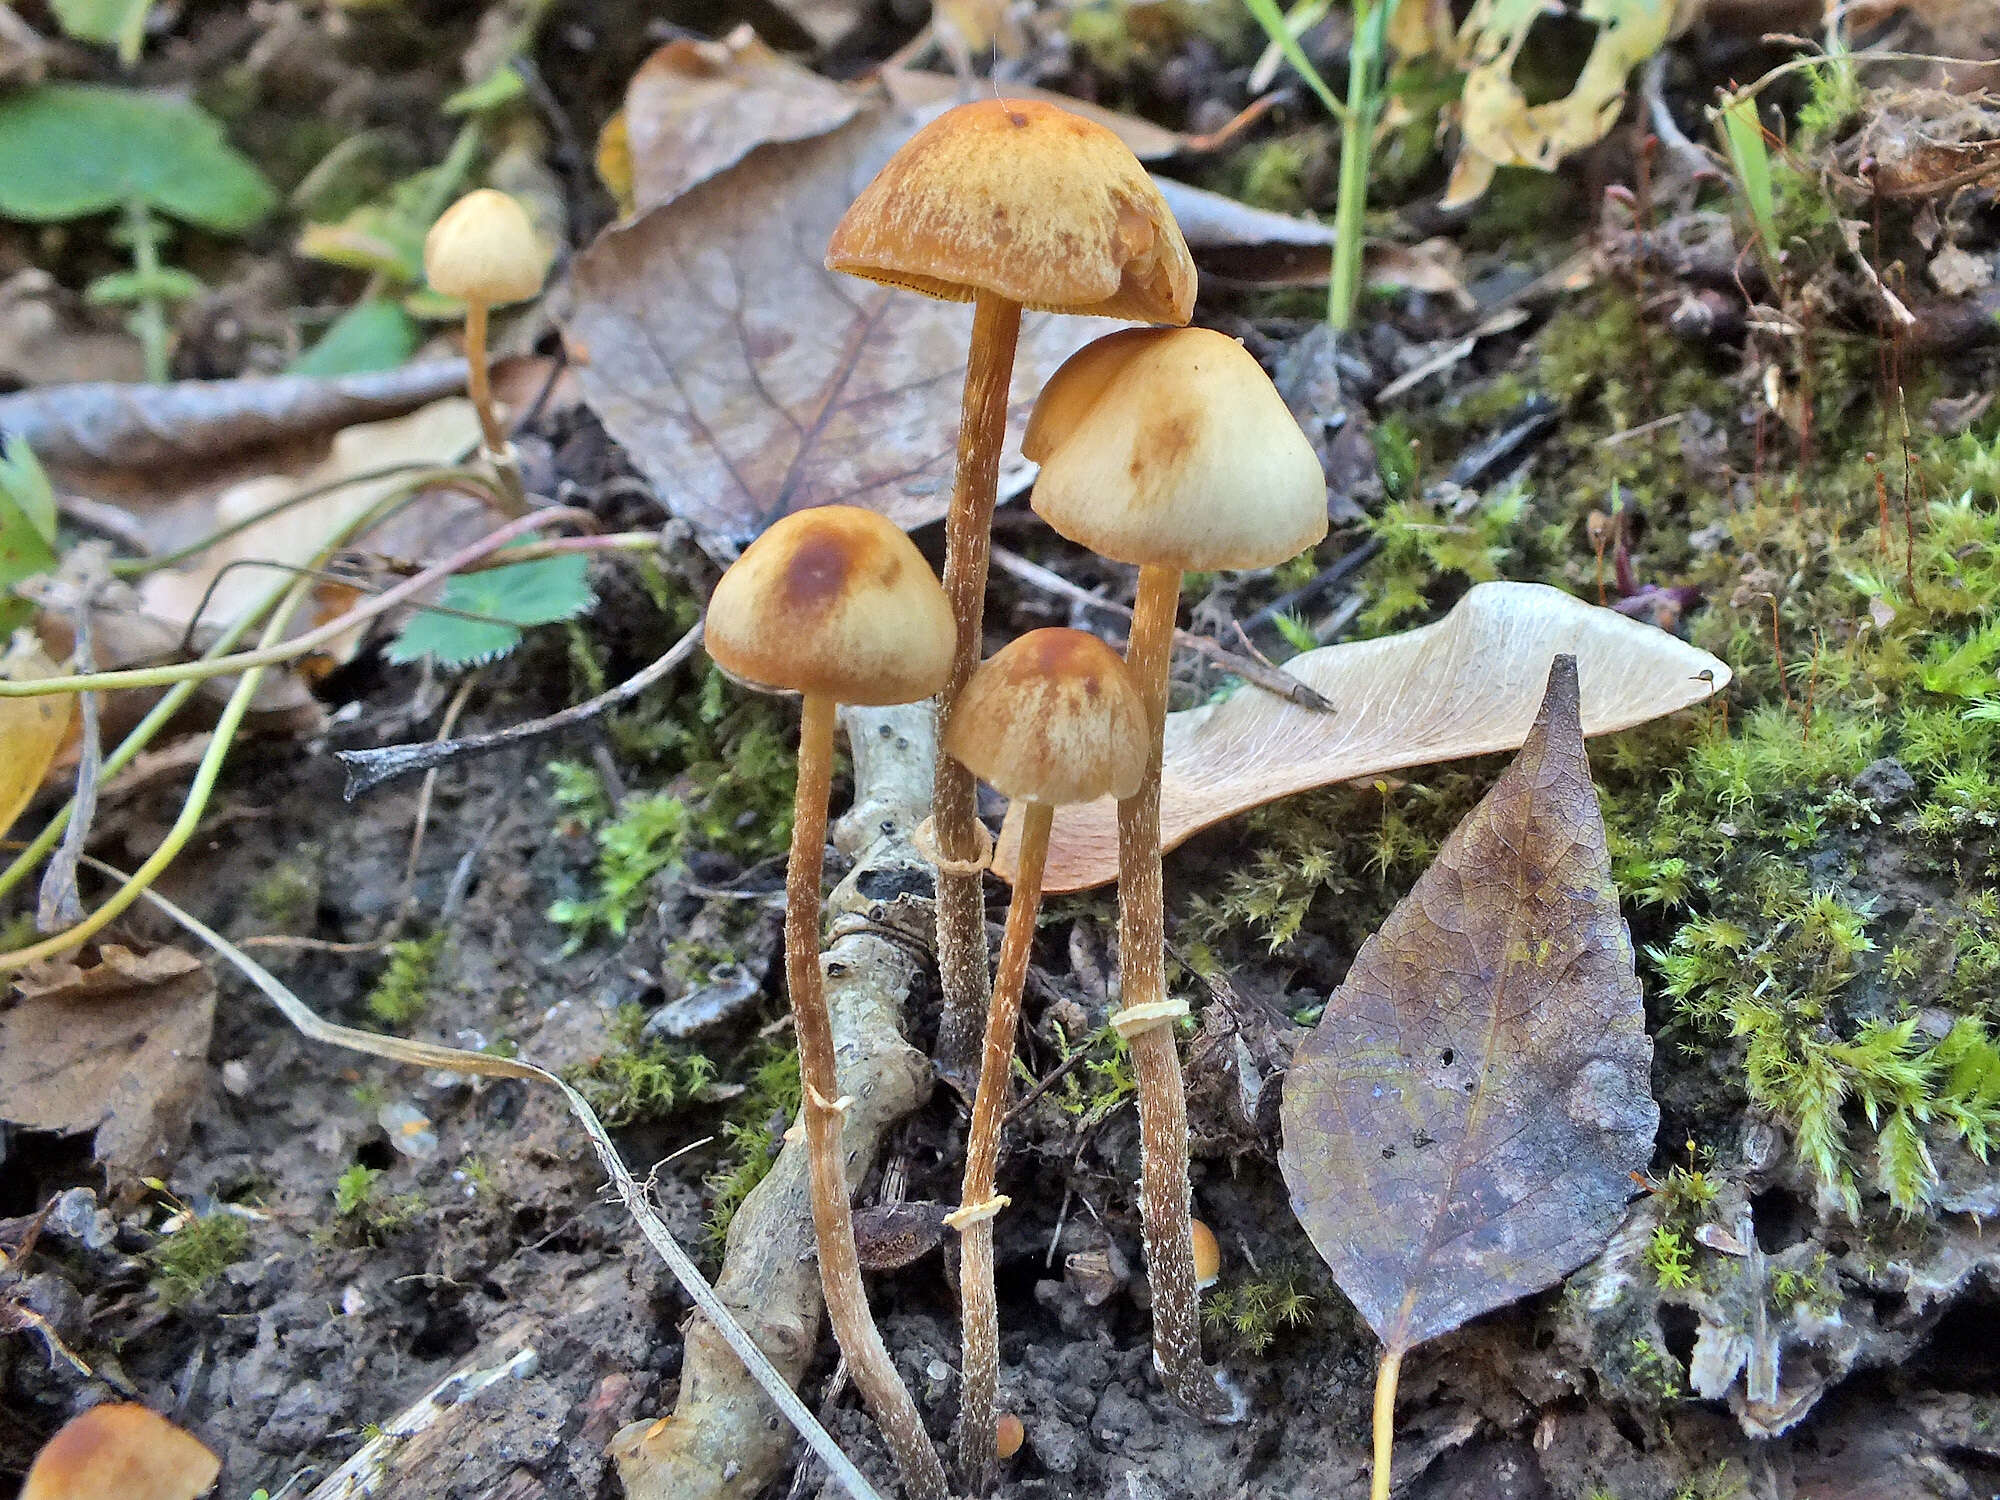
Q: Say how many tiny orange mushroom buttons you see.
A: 2